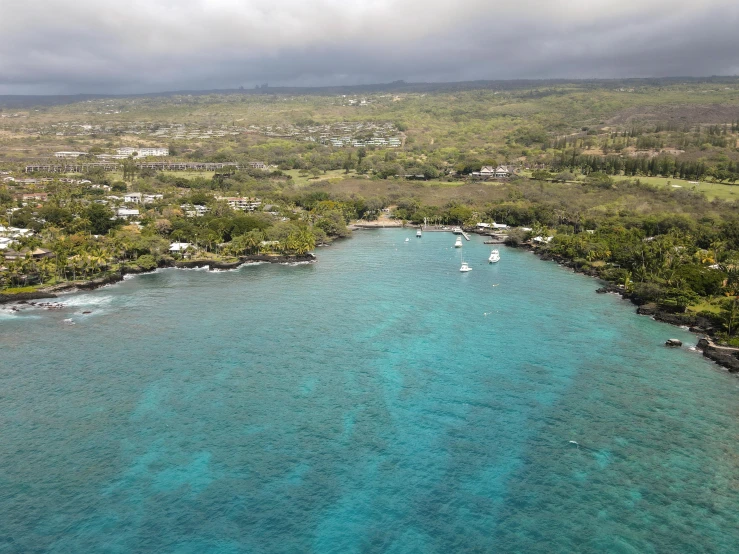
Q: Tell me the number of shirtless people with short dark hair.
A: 0